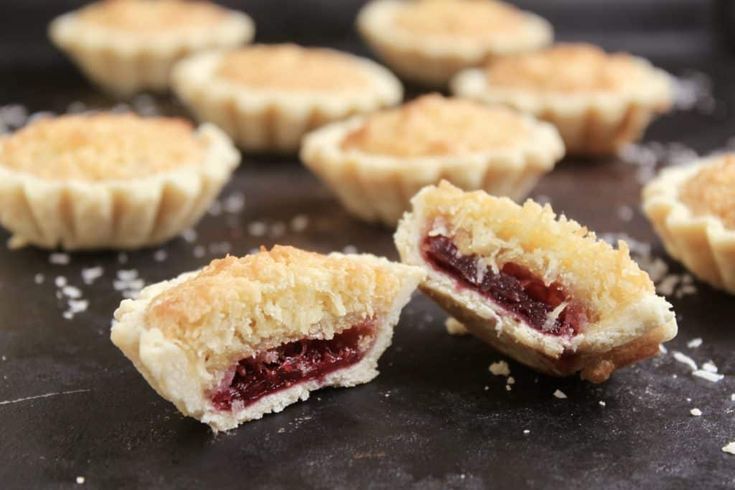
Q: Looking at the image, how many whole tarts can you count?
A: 7